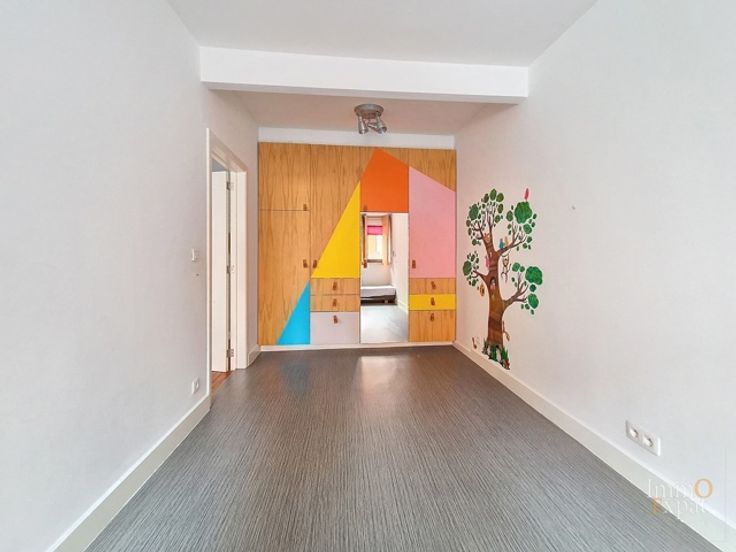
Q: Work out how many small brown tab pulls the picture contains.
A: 12